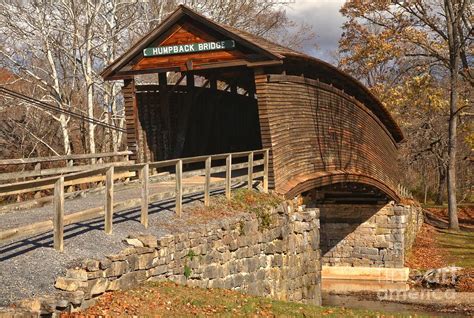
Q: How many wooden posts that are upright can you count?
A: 8